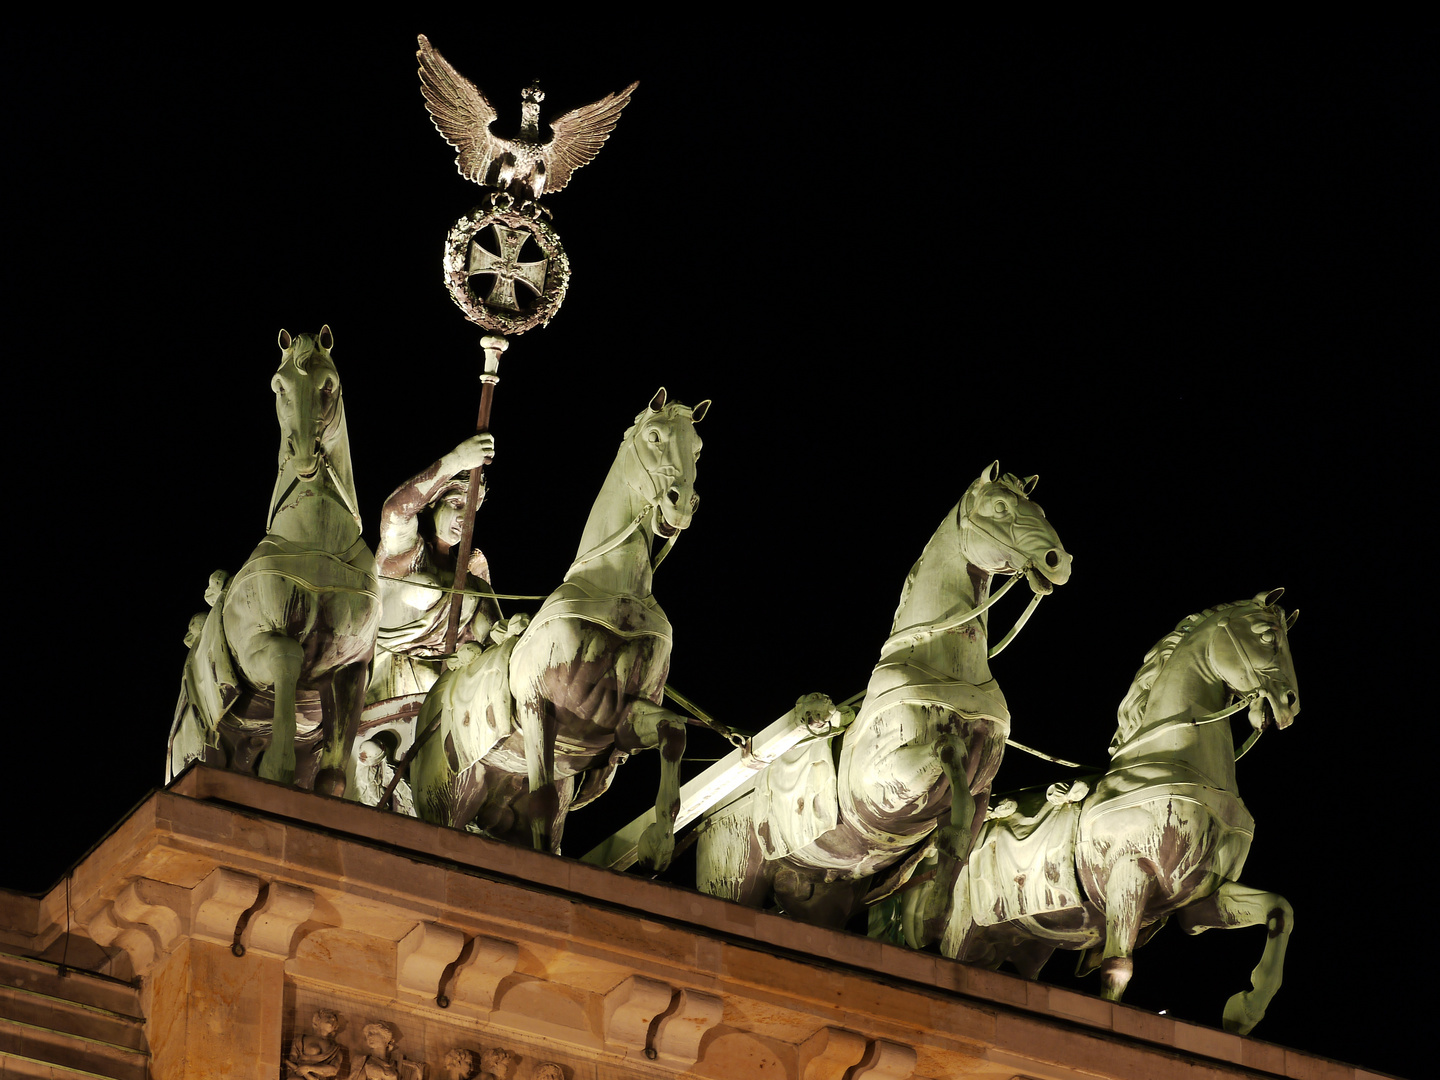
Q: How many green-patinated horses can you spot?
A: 4